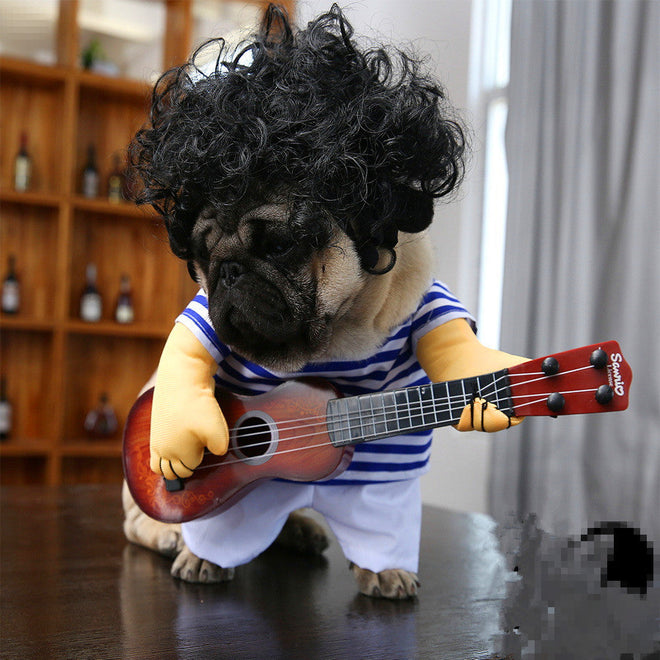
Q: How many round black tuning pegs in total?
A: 4